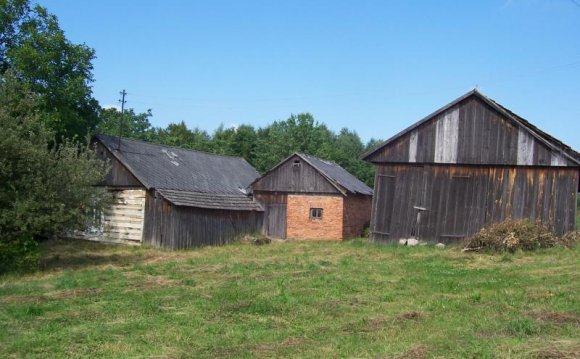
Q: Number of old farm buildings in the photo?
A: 3